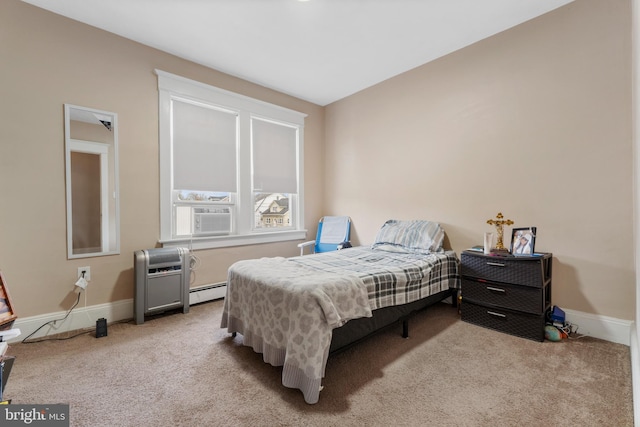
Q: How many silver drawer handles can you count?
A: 3